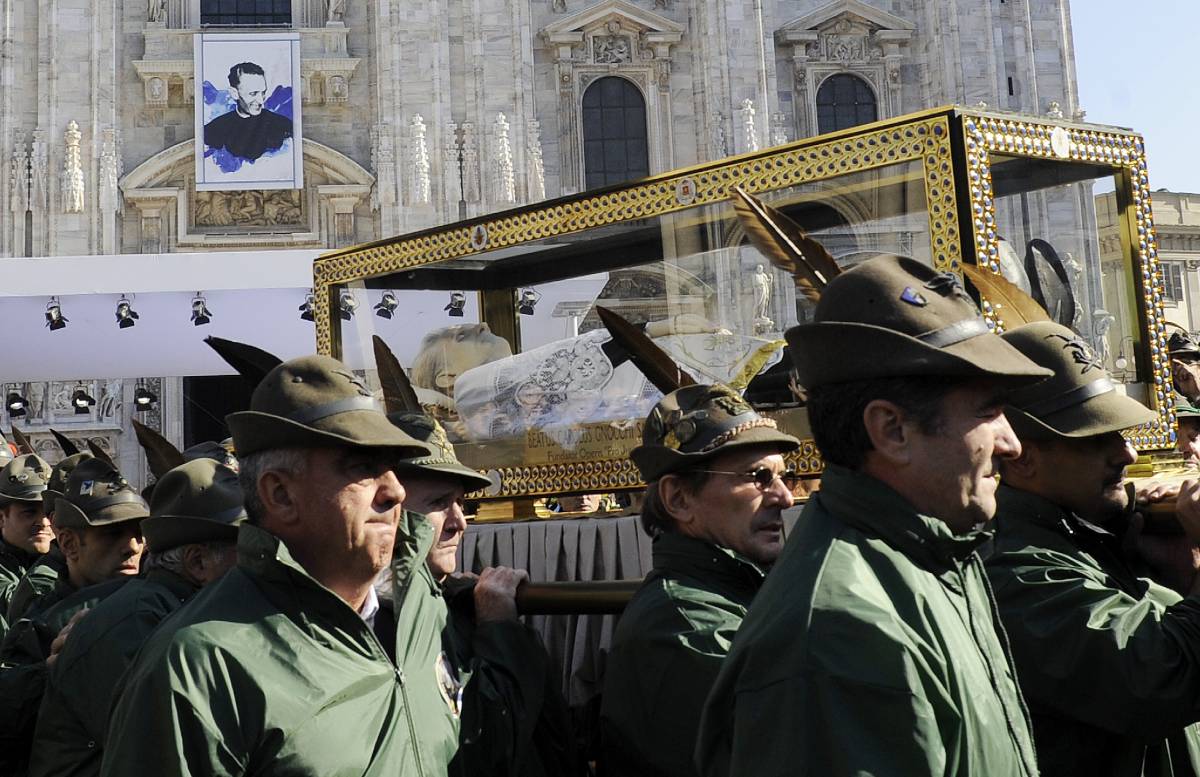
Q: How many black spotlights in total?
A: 11